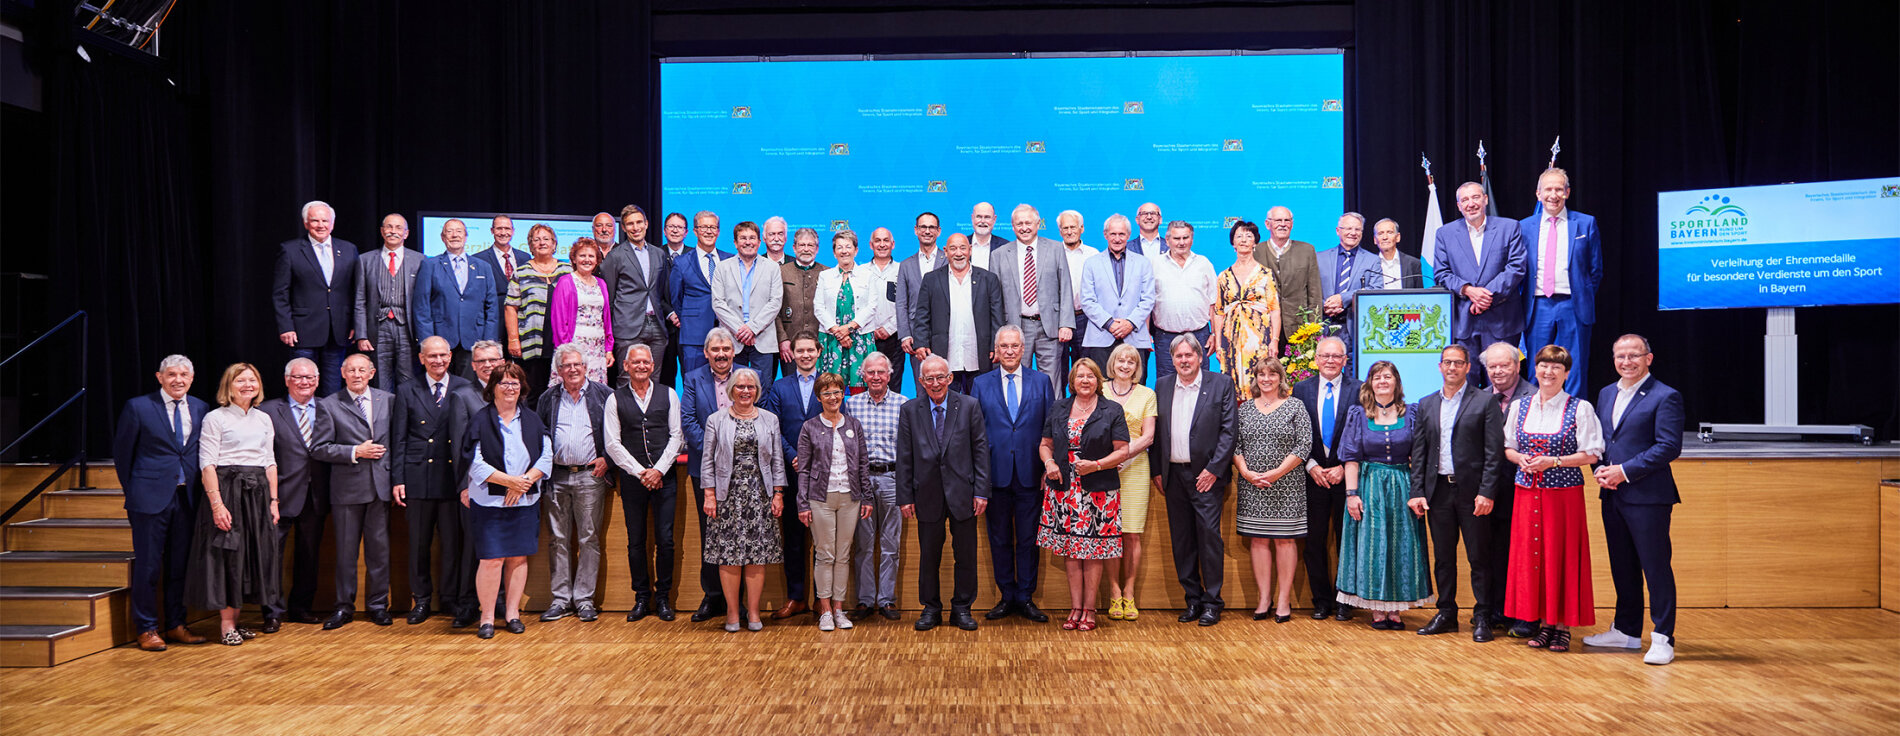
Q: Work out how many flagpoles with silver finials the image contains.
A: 3